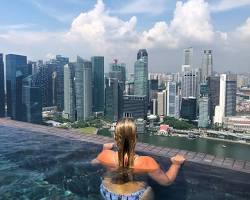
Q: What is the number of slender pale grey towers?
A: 2